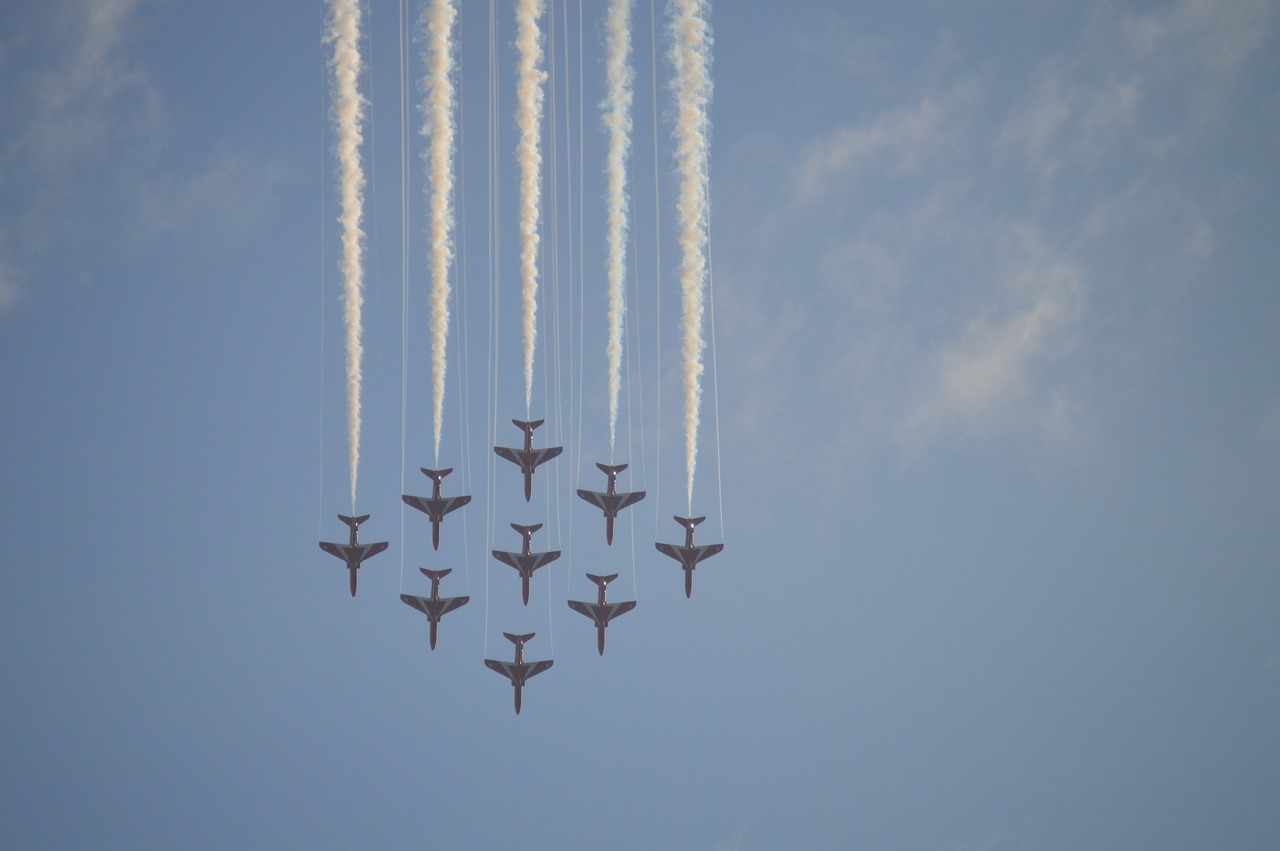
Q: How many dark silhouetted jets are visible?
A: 9